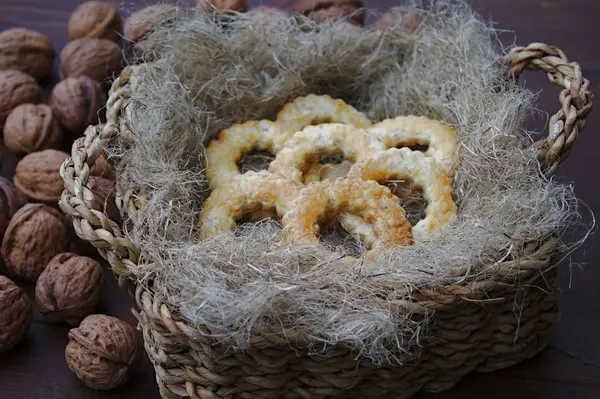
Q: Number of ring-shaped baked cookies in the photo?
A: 7